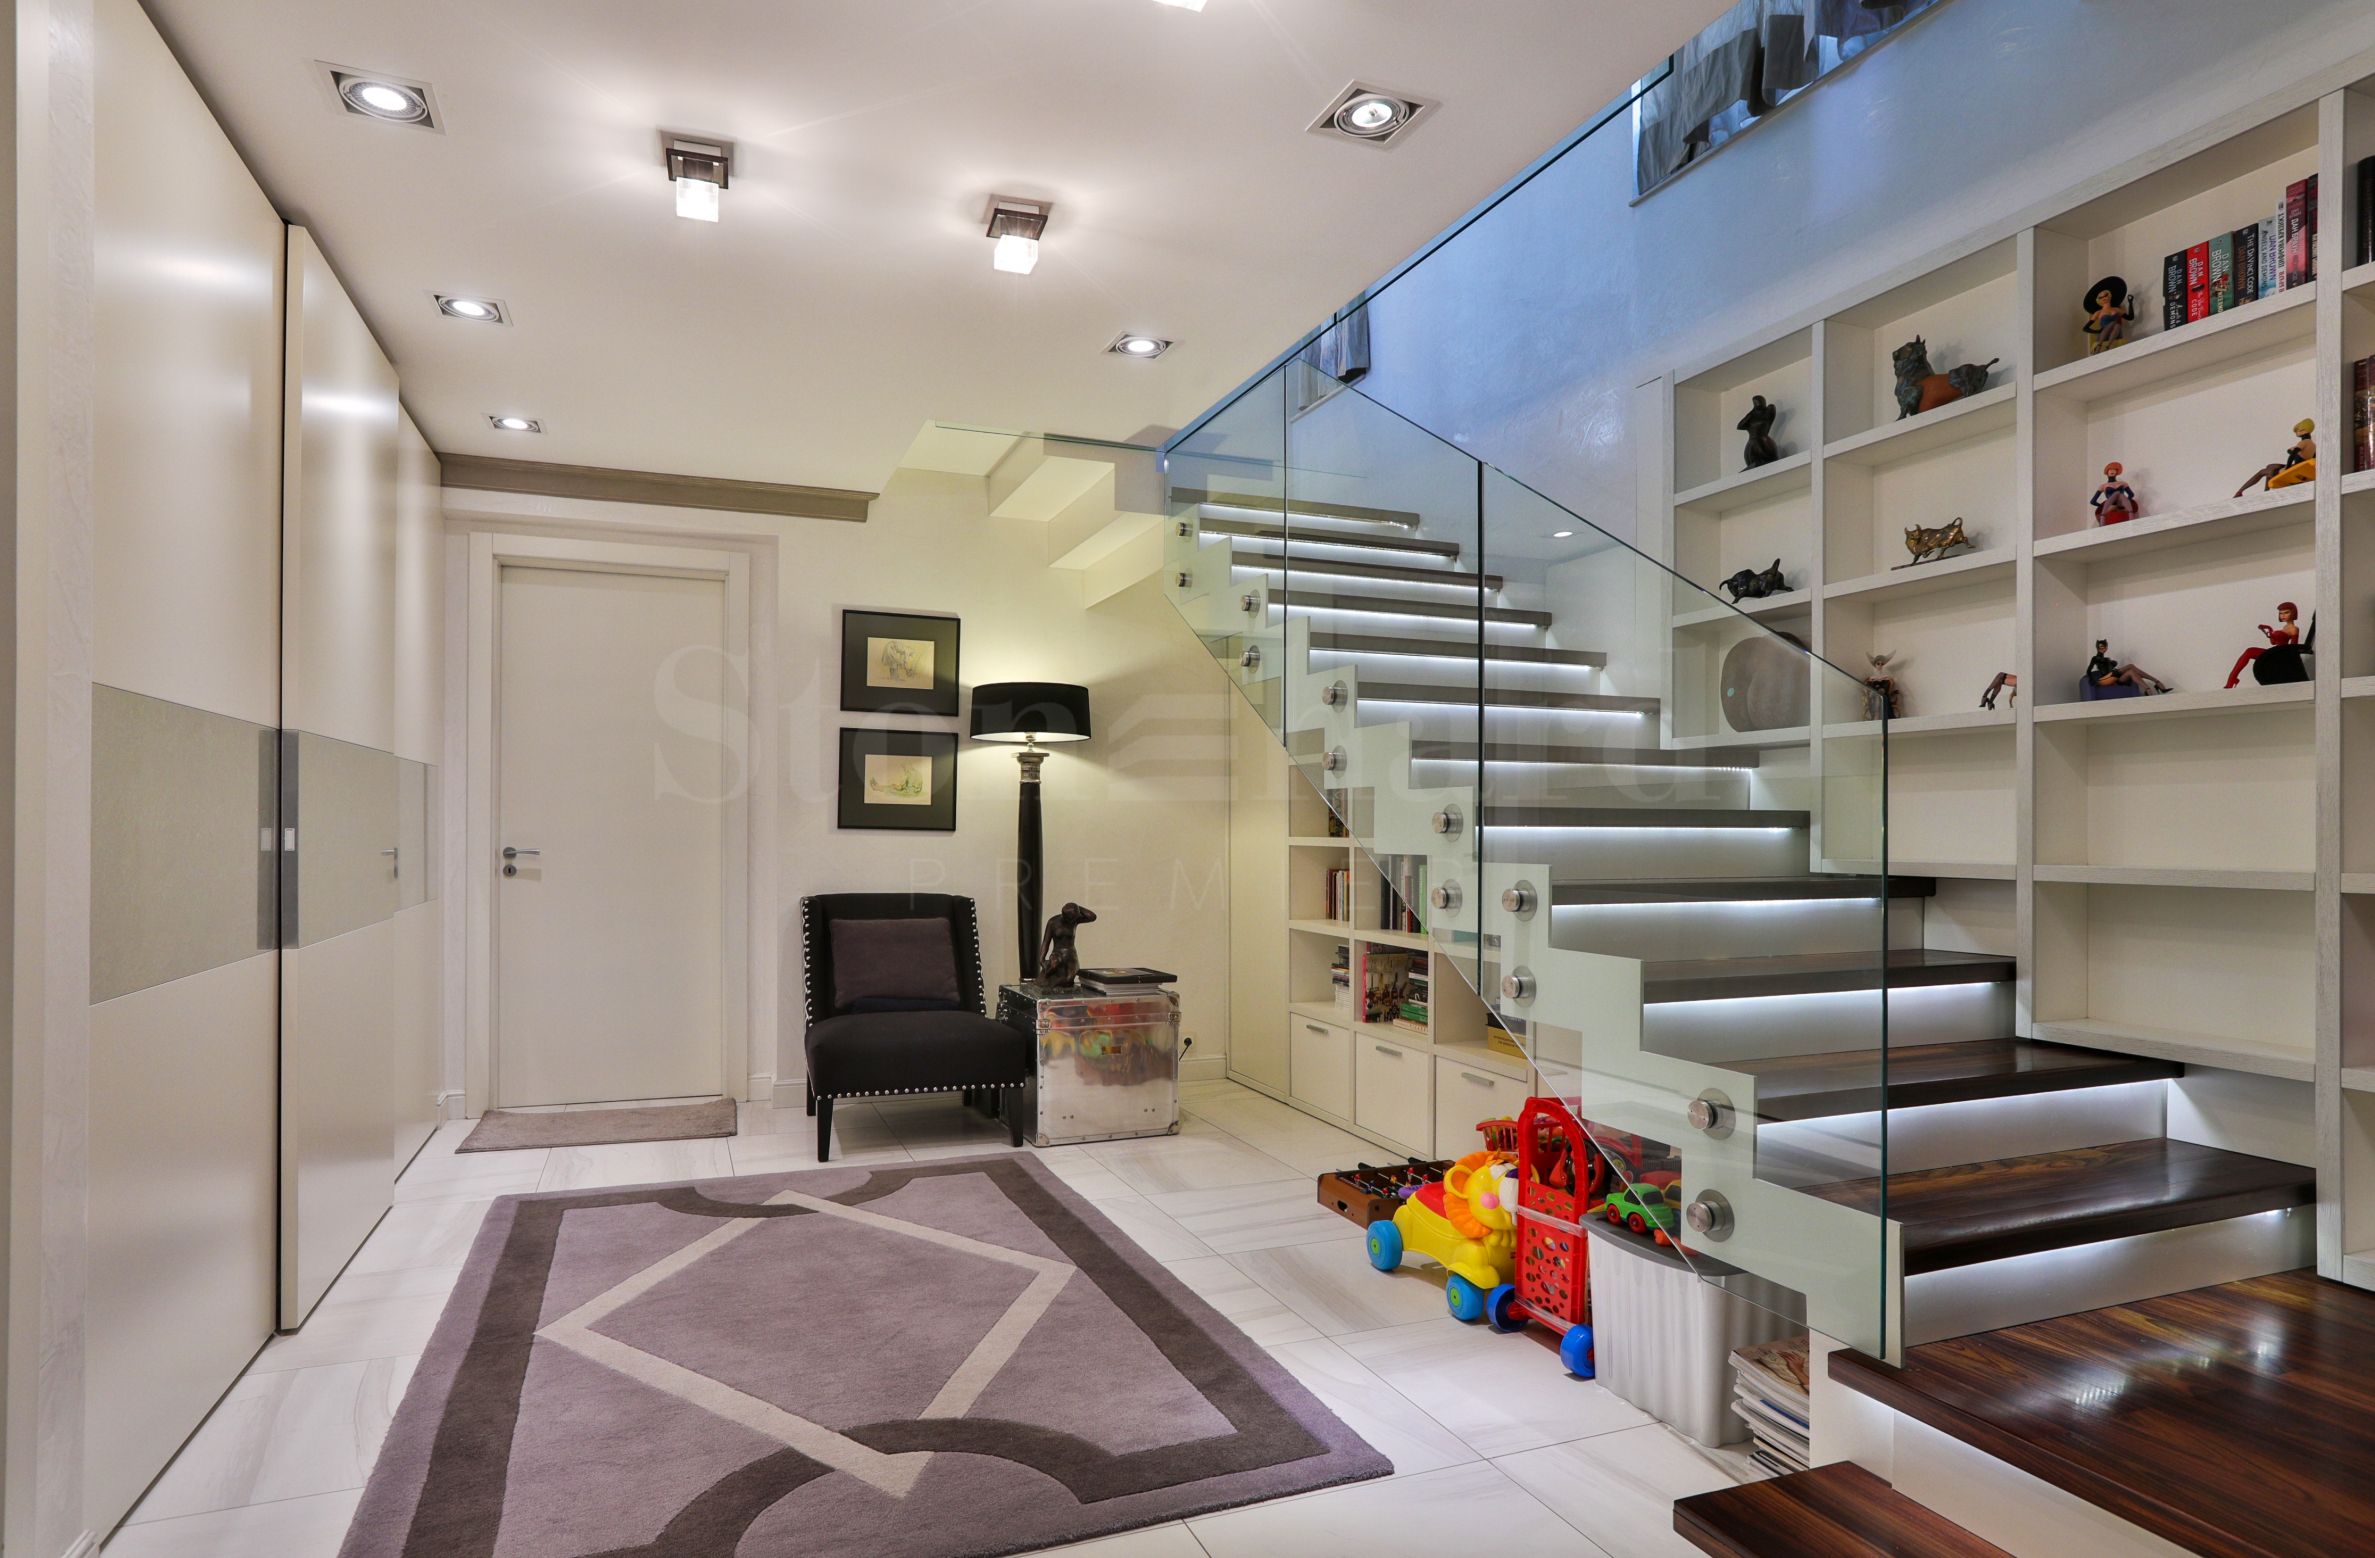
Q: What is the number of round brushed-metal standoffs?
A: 12